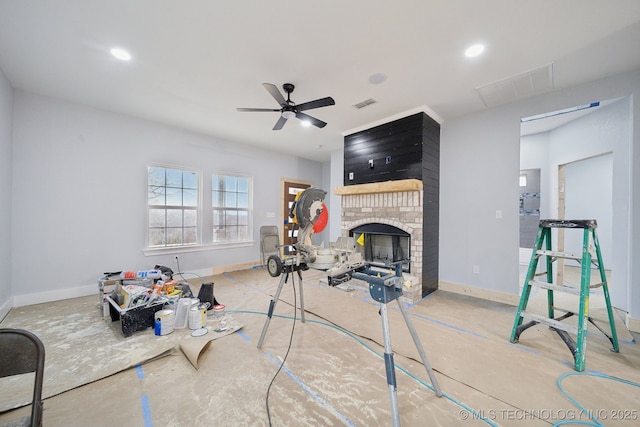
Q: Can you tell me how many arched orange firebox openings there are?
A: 0